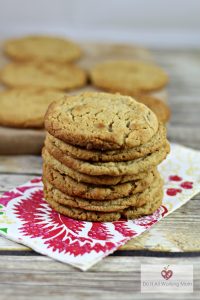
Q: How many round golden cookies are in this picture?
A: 12